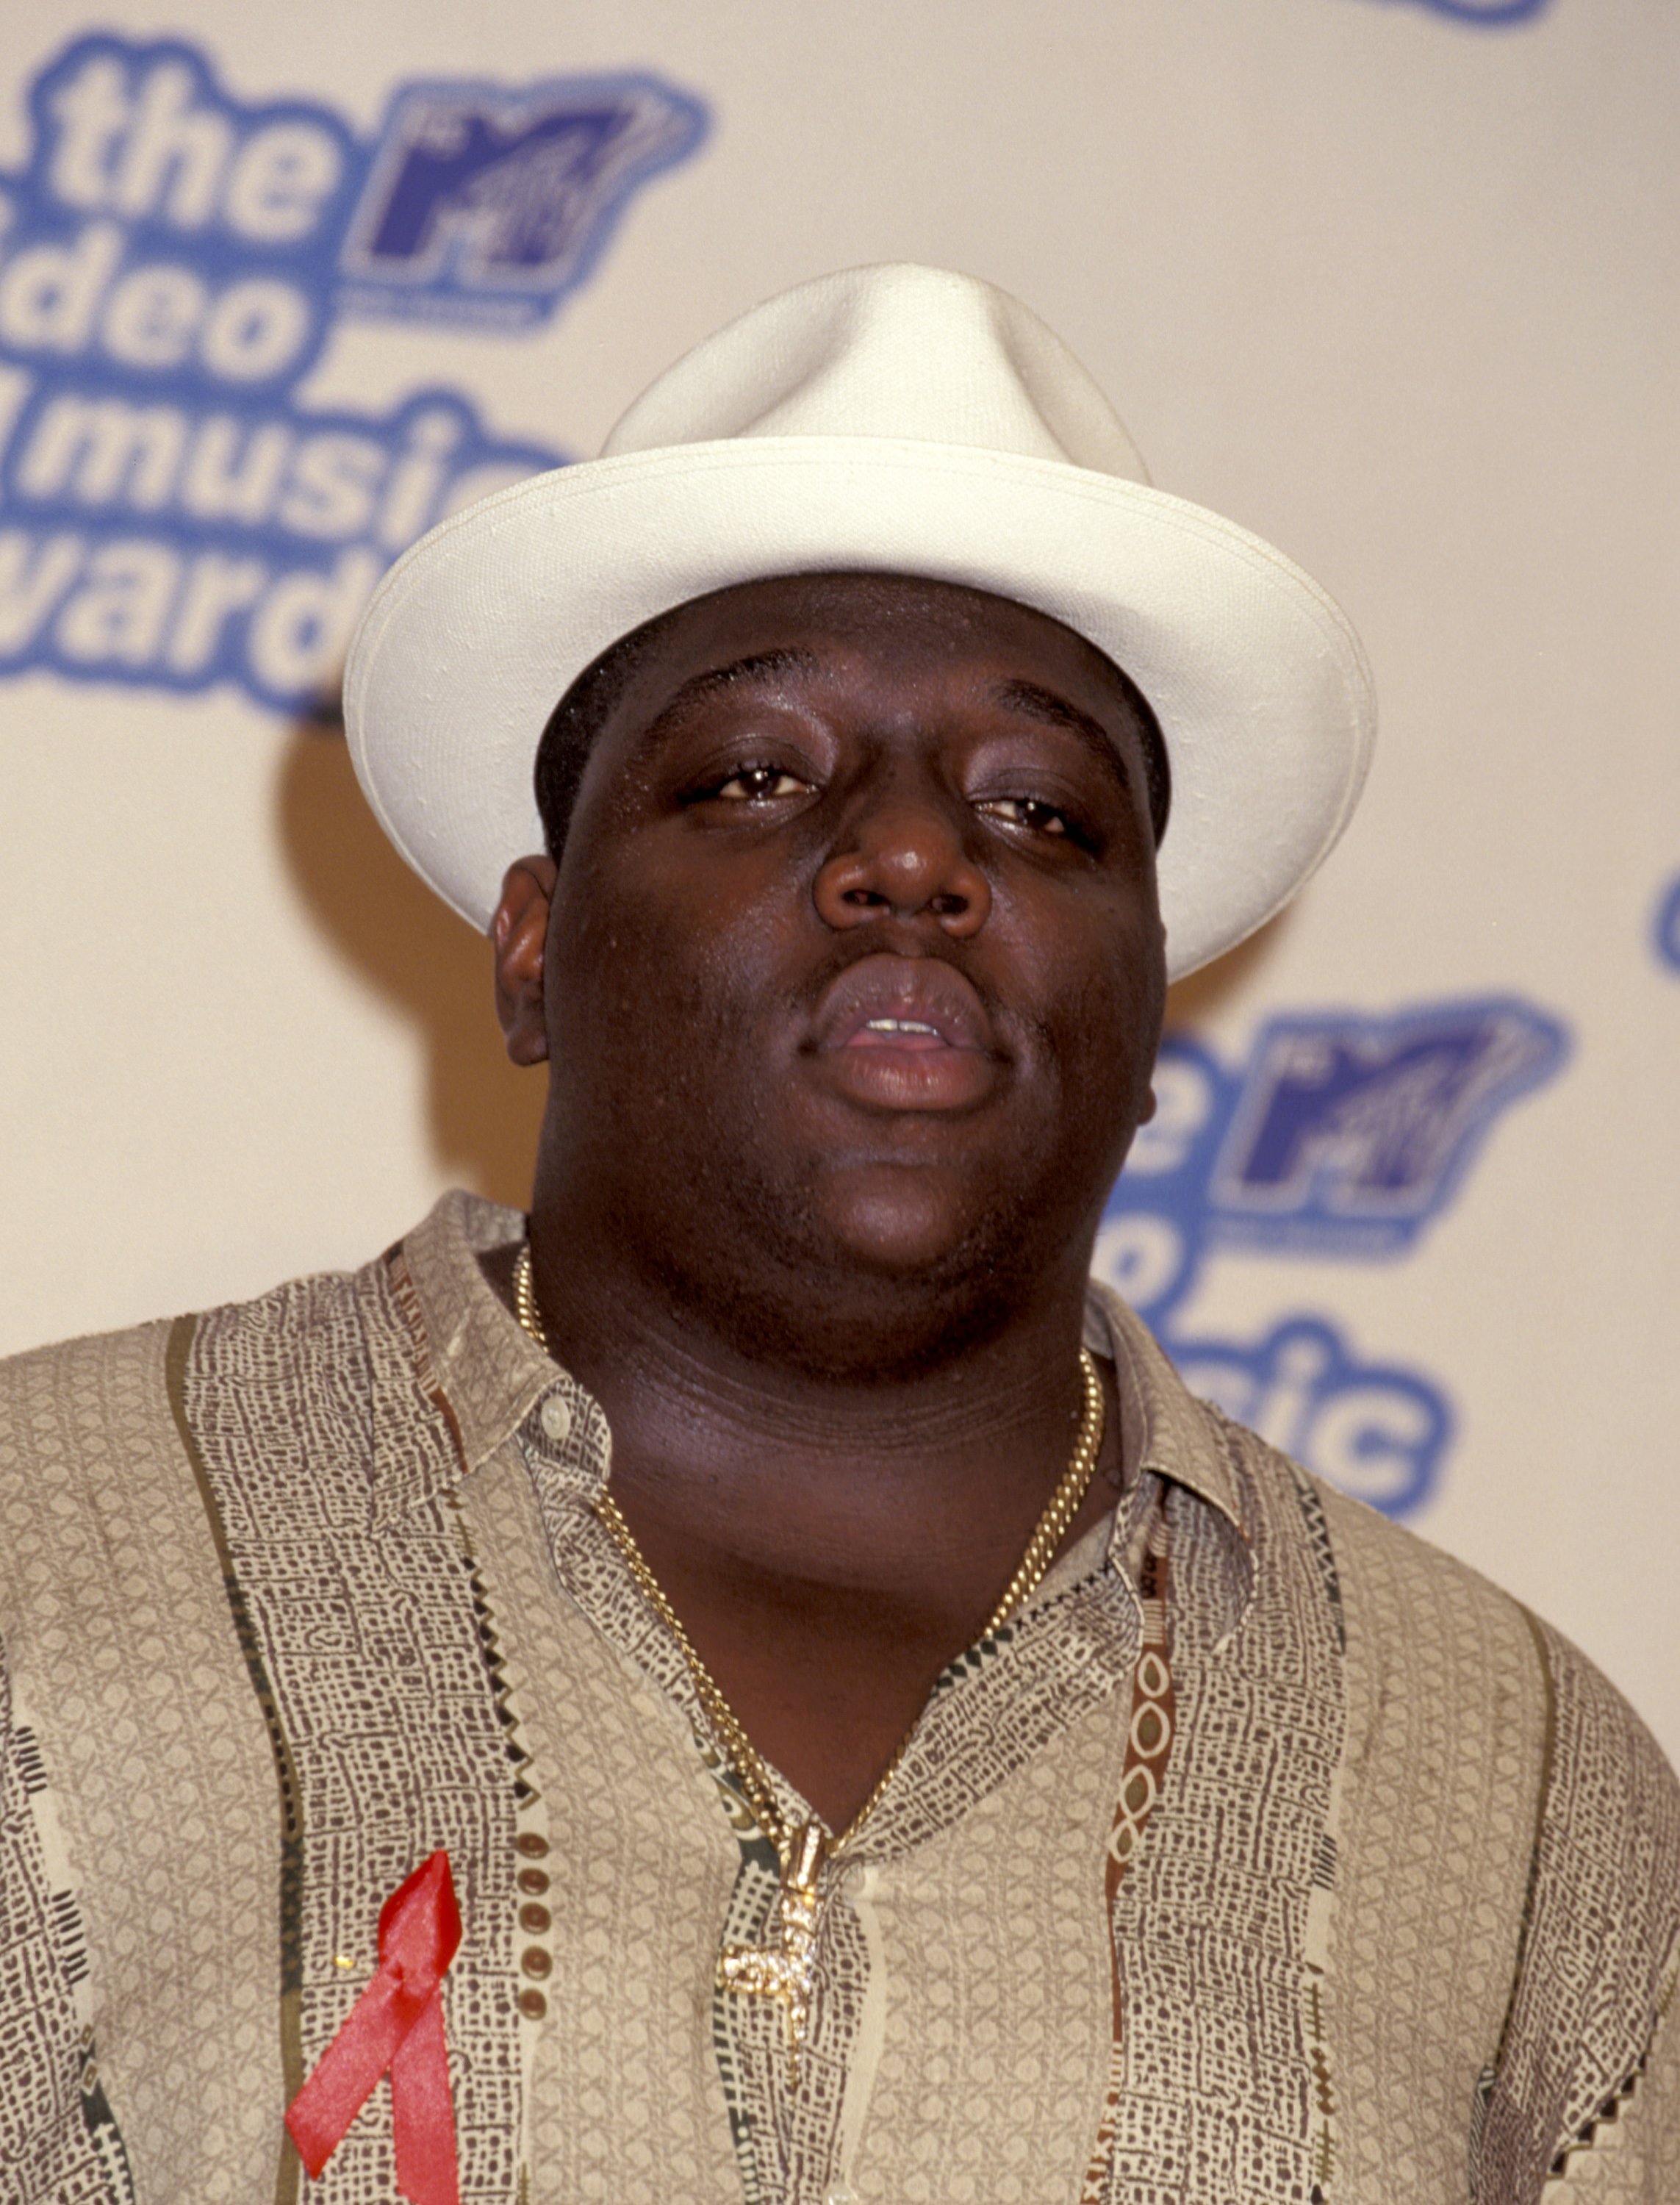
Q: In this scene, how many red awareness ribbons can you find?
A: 1